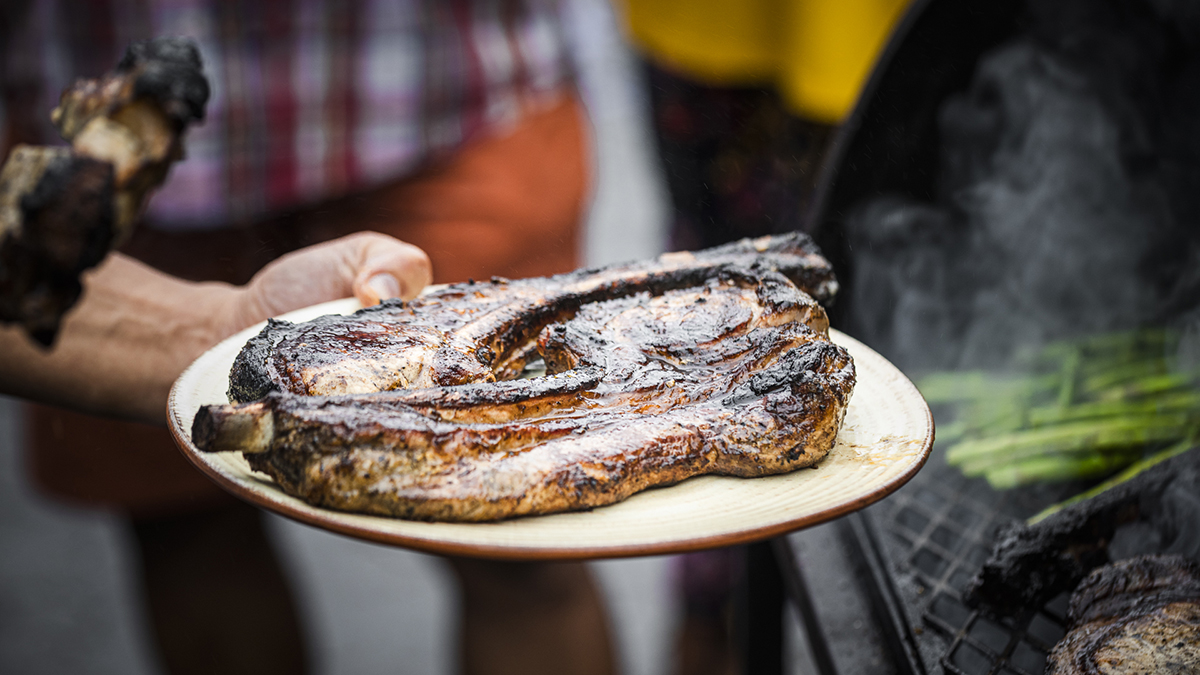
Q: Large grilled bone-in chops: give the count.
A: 2